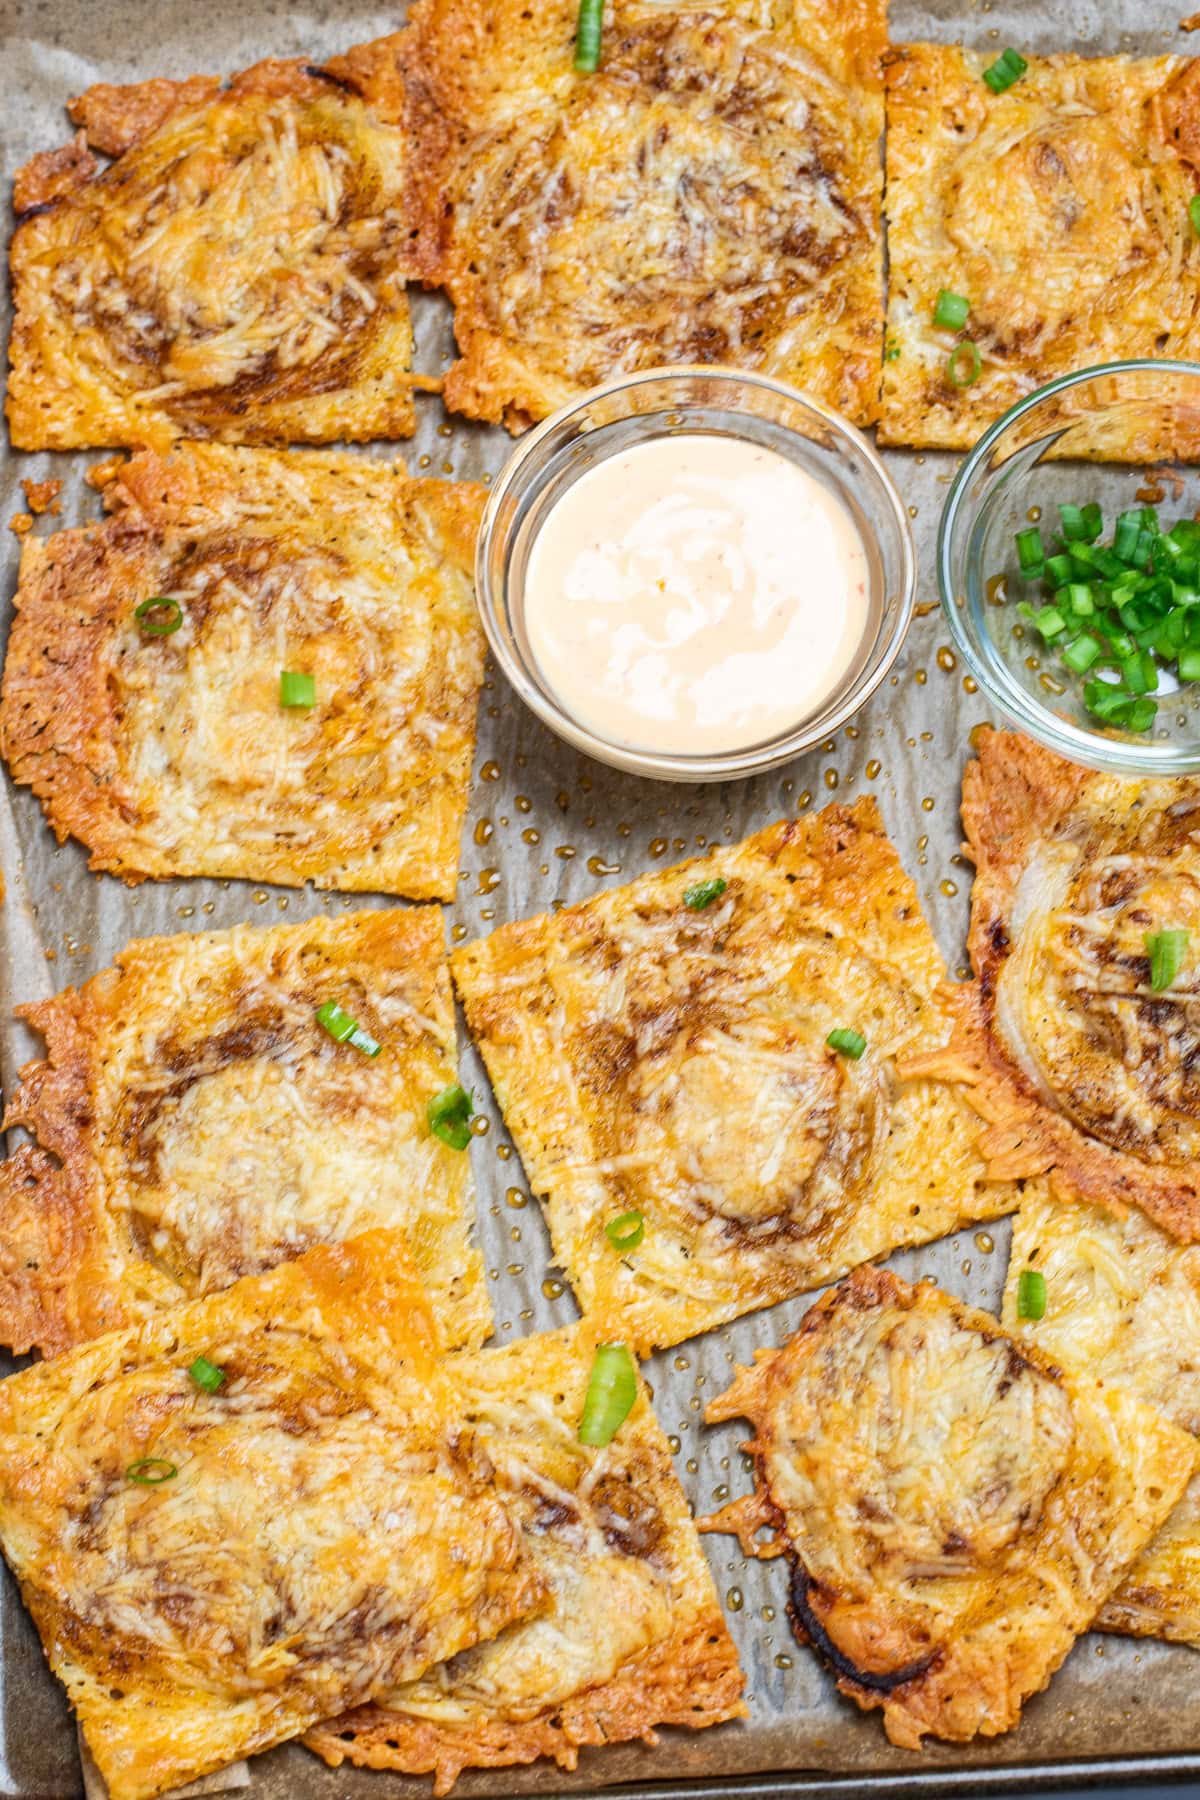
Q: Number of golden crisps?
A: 11